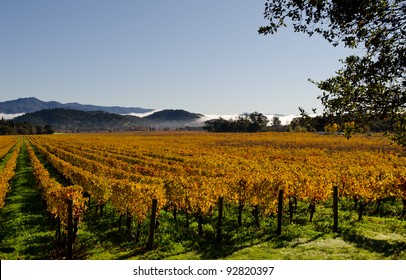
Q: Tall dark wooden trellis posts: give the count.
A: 5